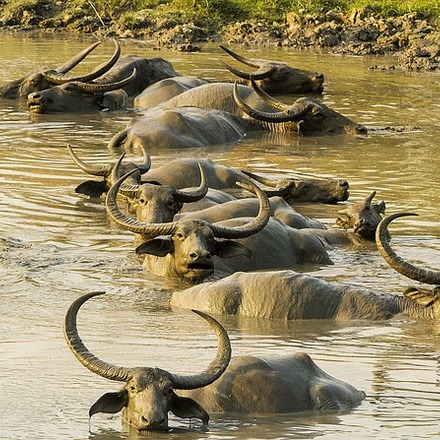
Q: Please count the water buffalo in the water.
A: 11